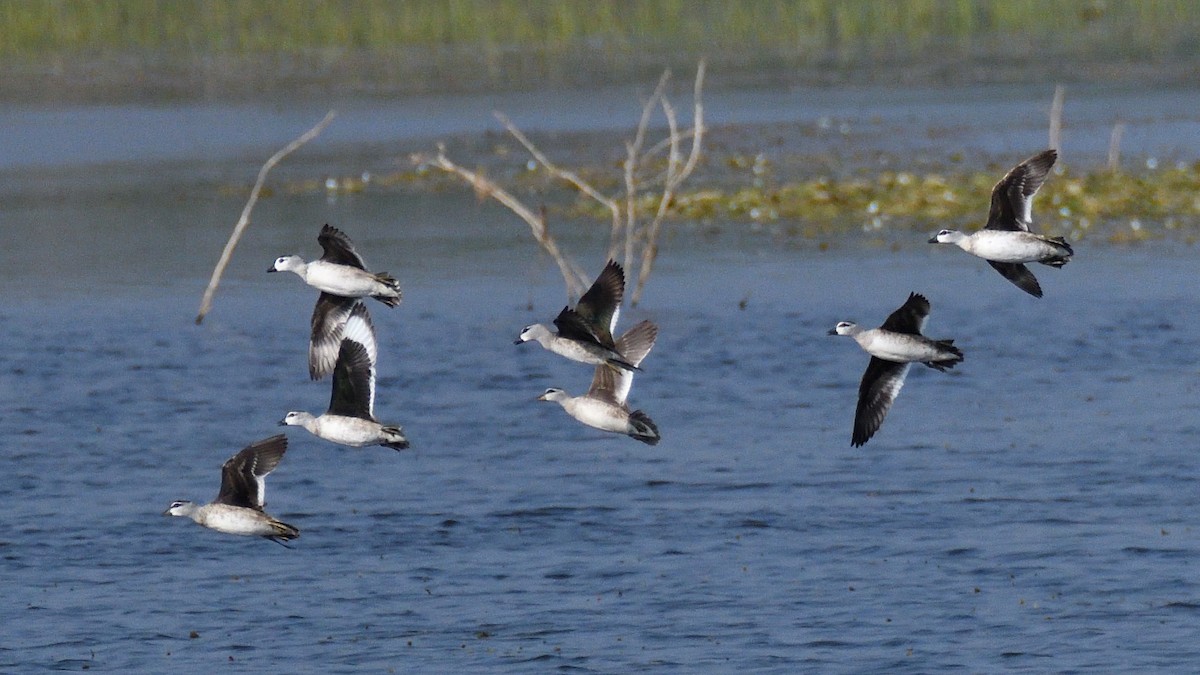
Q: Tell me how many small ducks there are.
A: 7